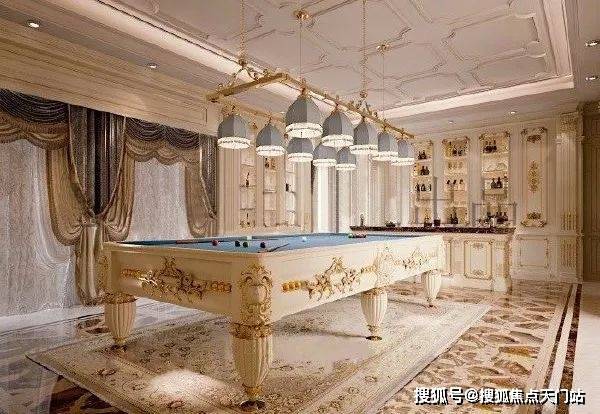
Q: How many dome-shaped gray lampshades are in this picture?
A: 10